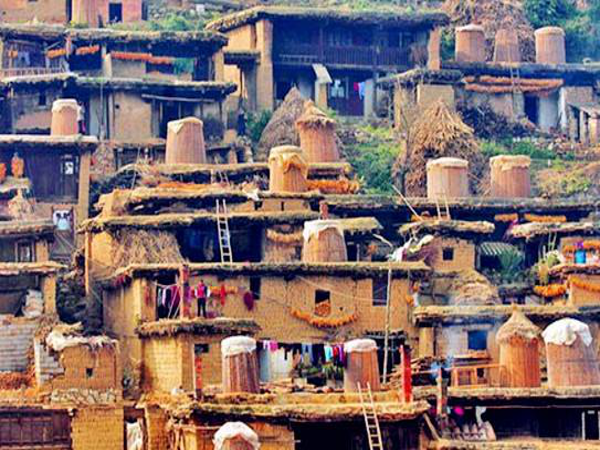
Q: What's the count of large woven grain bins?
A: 15